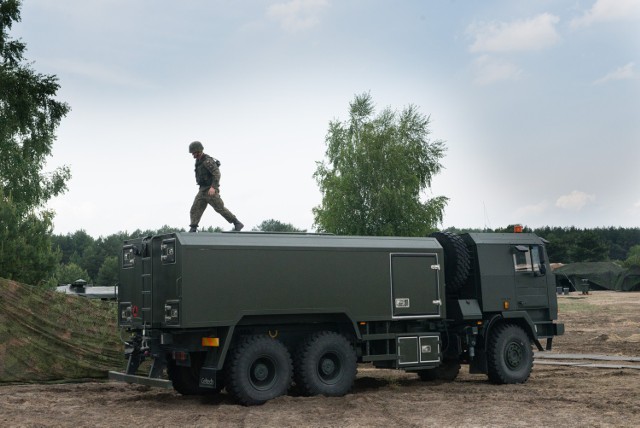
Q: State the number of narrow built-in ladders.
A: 1